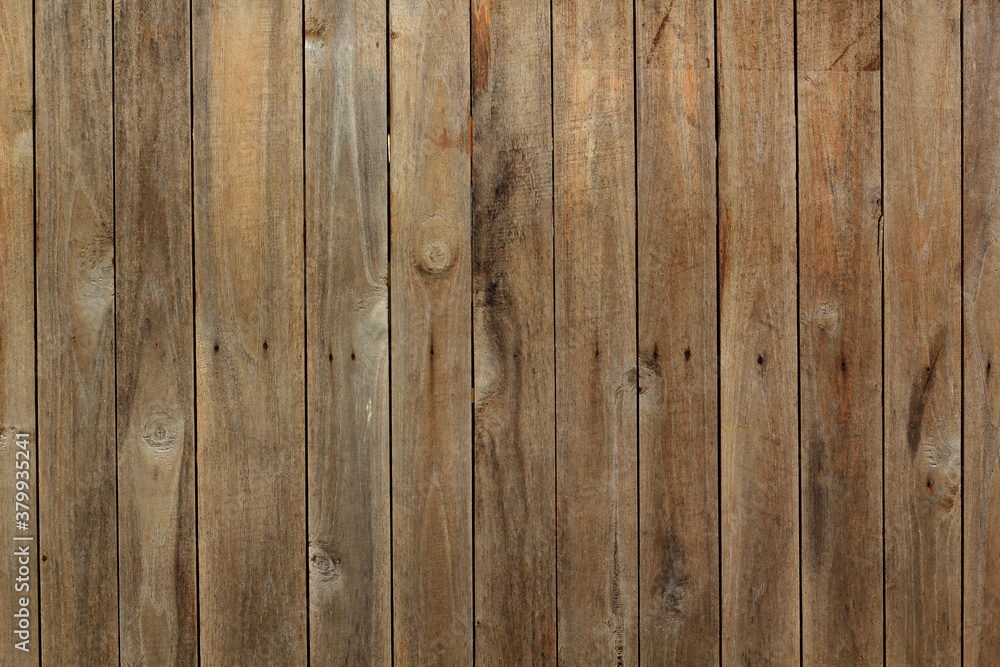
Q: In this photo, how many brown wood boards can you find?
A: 13